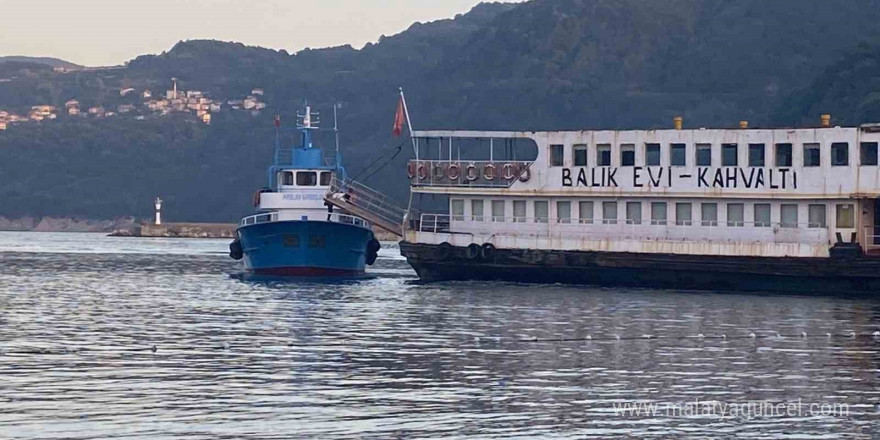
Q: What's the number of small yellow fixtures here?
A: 3